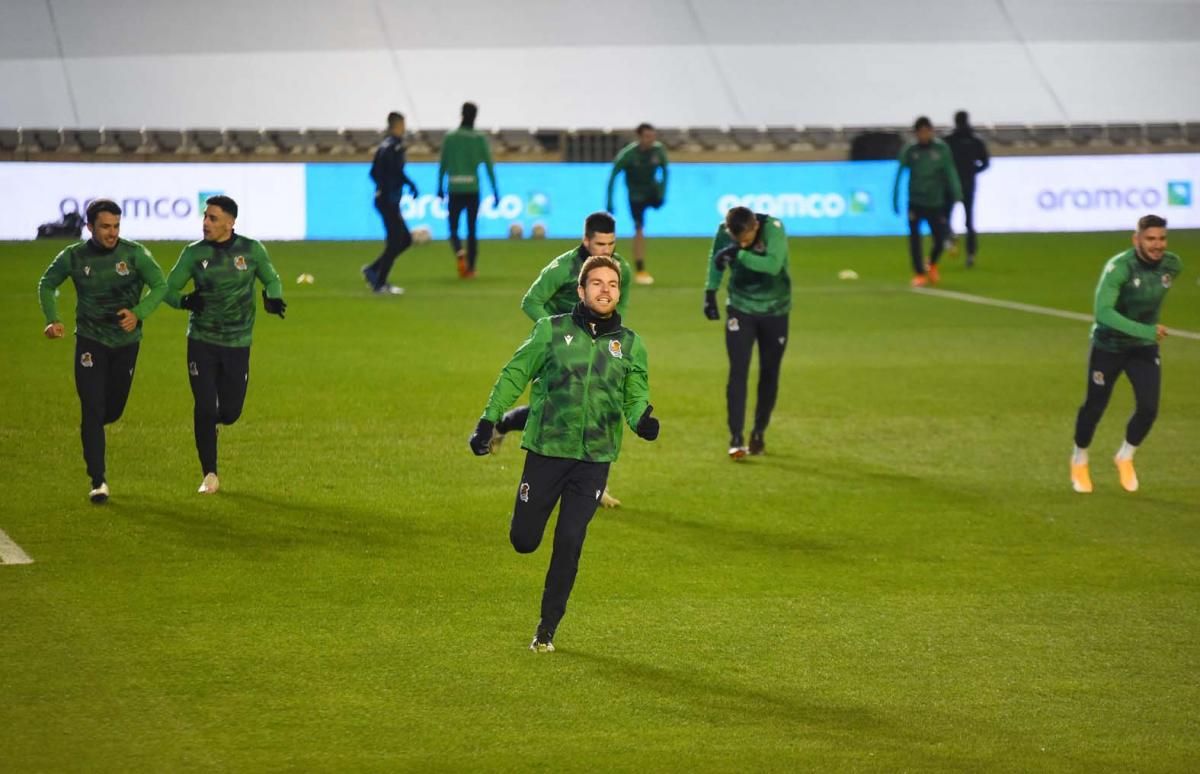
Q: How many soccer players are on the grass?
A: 11